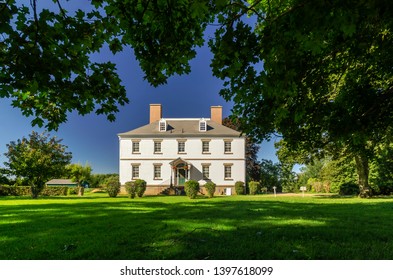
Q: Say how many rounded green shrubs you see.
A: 7